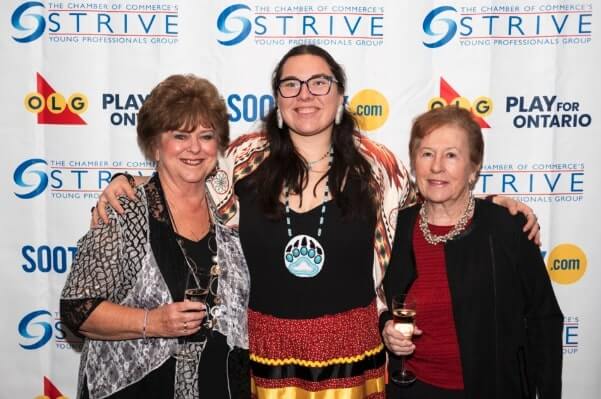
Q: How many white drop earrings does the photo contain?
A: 2